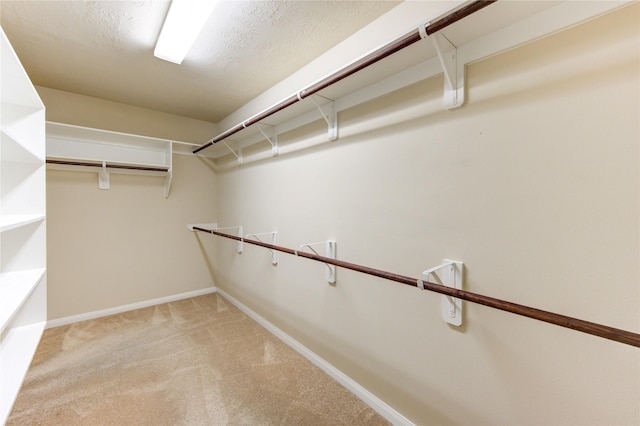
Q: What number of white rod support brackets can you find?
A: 9